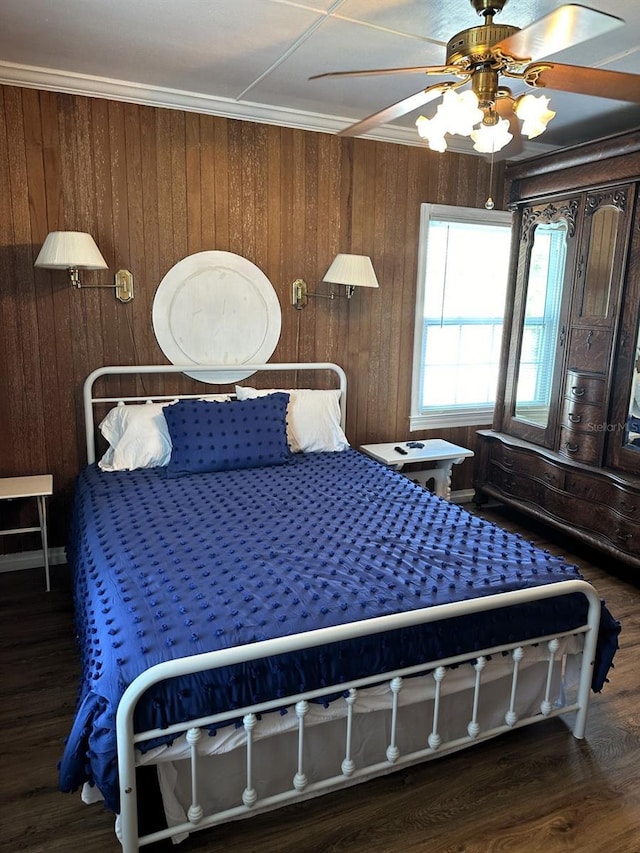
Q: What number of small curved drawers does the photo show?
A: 3